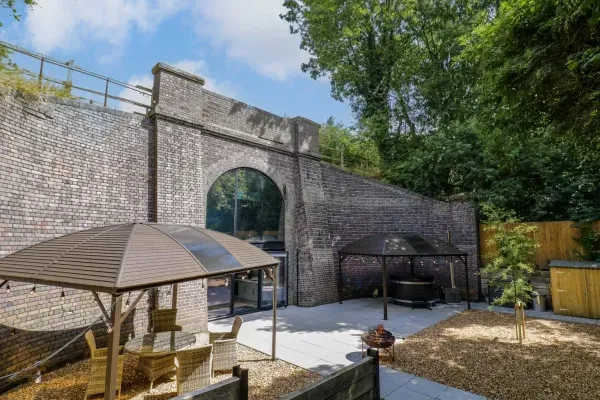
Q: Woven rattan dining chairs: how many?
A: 4